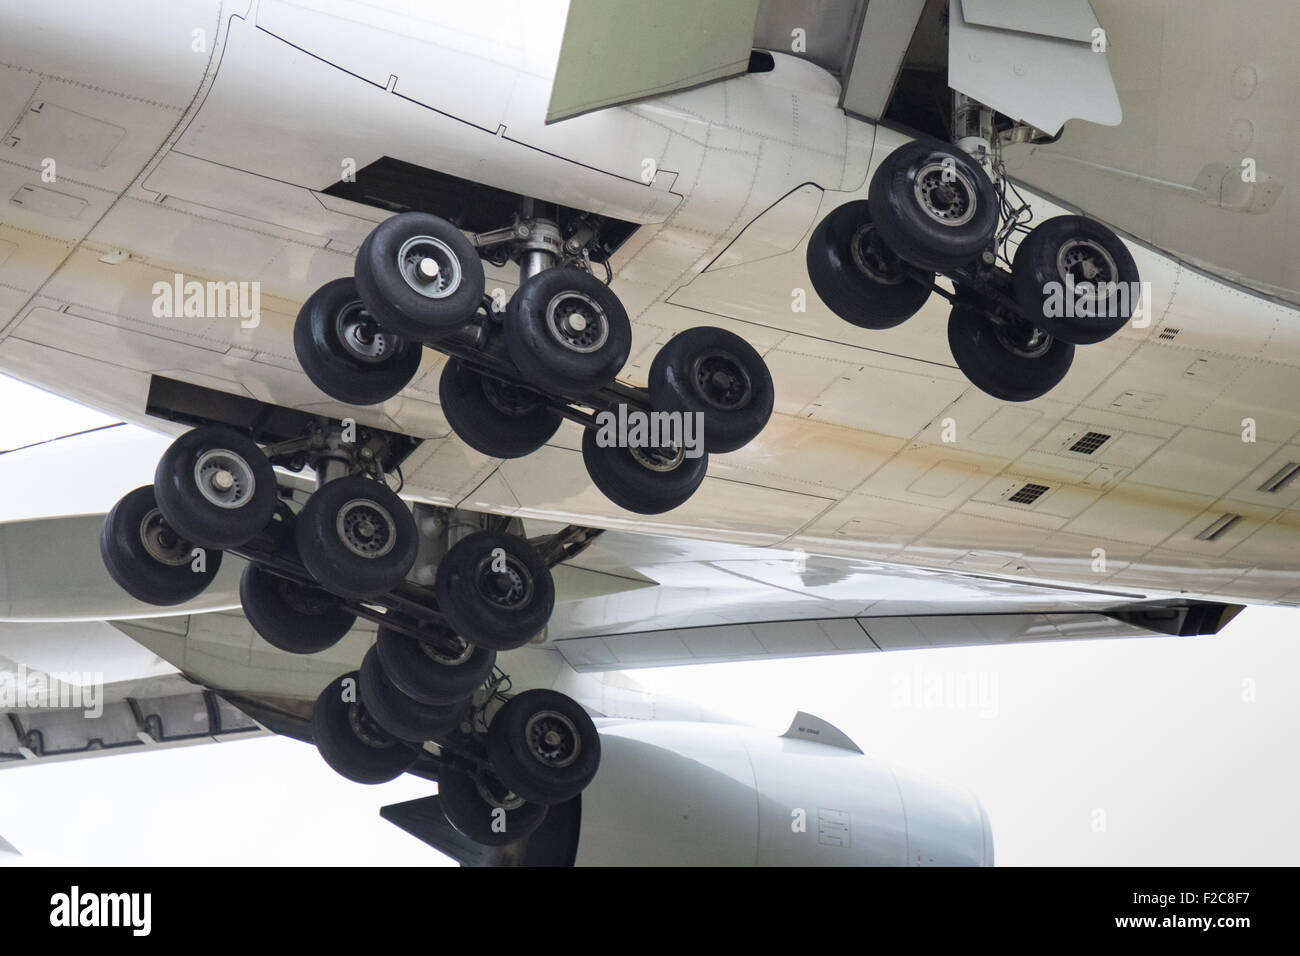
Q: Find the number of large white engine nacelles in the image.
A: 1